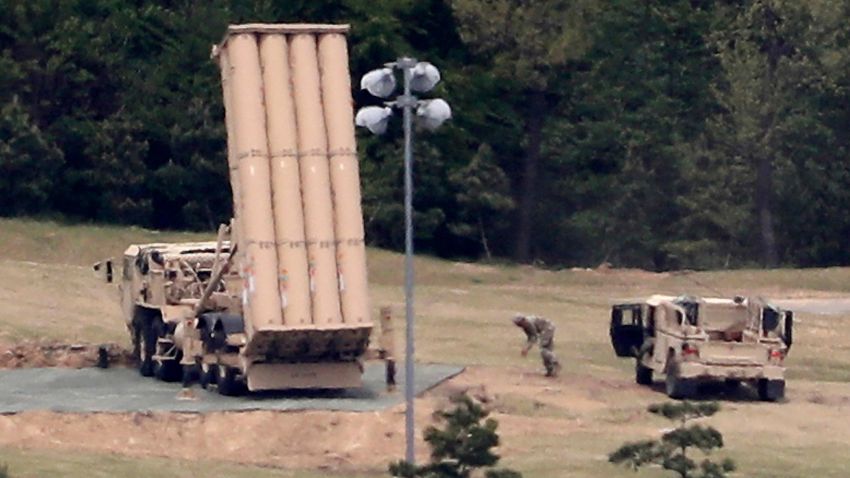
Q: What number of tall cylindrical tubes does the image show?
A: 4